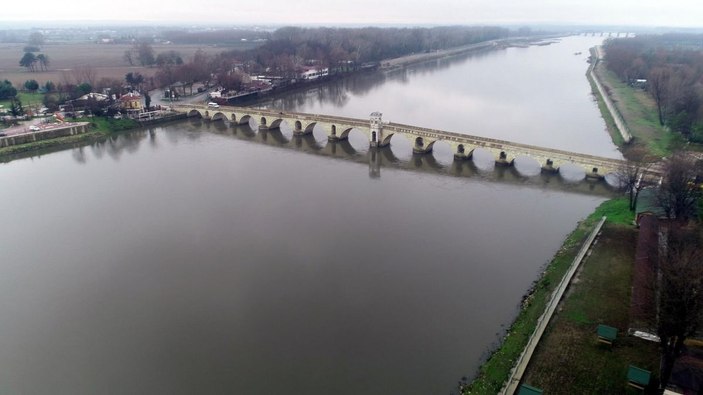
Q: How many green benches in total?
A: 3